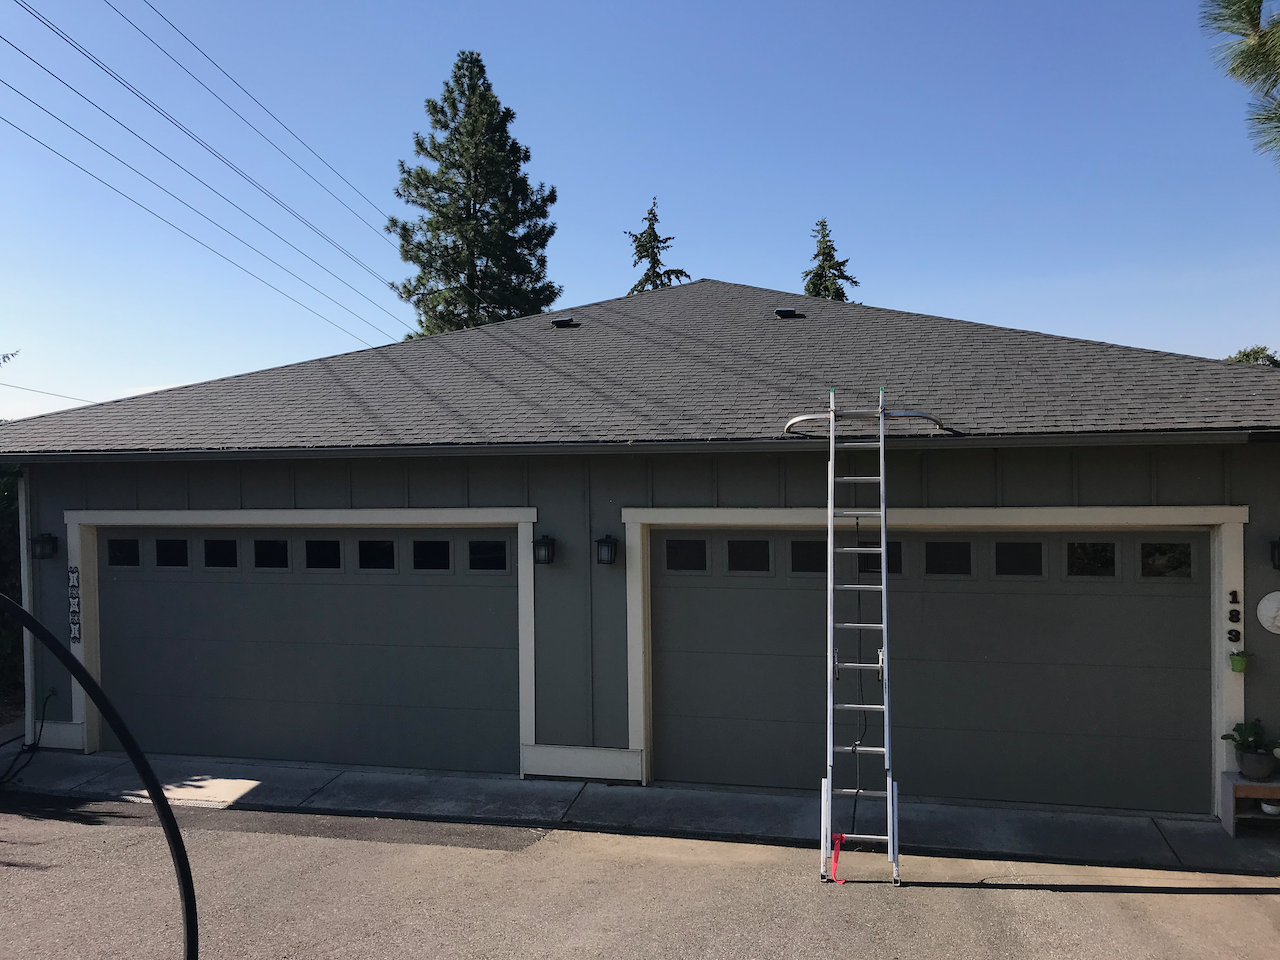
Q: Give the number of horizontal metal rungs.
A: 12